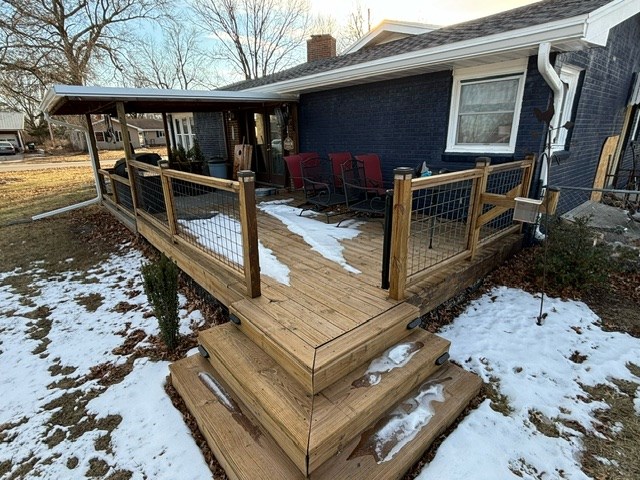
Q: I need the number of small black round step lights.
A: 4